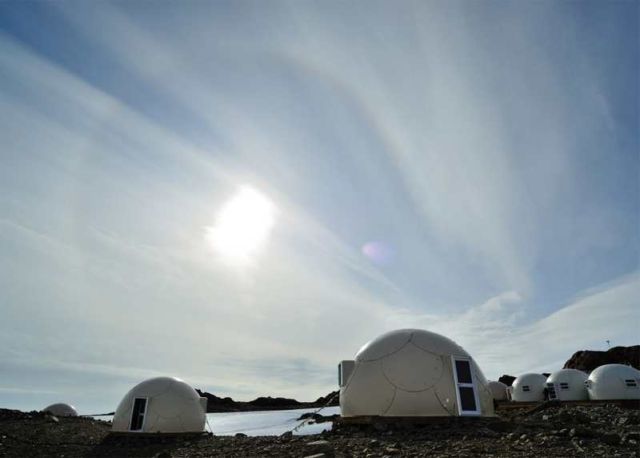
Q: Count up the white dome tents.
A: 7